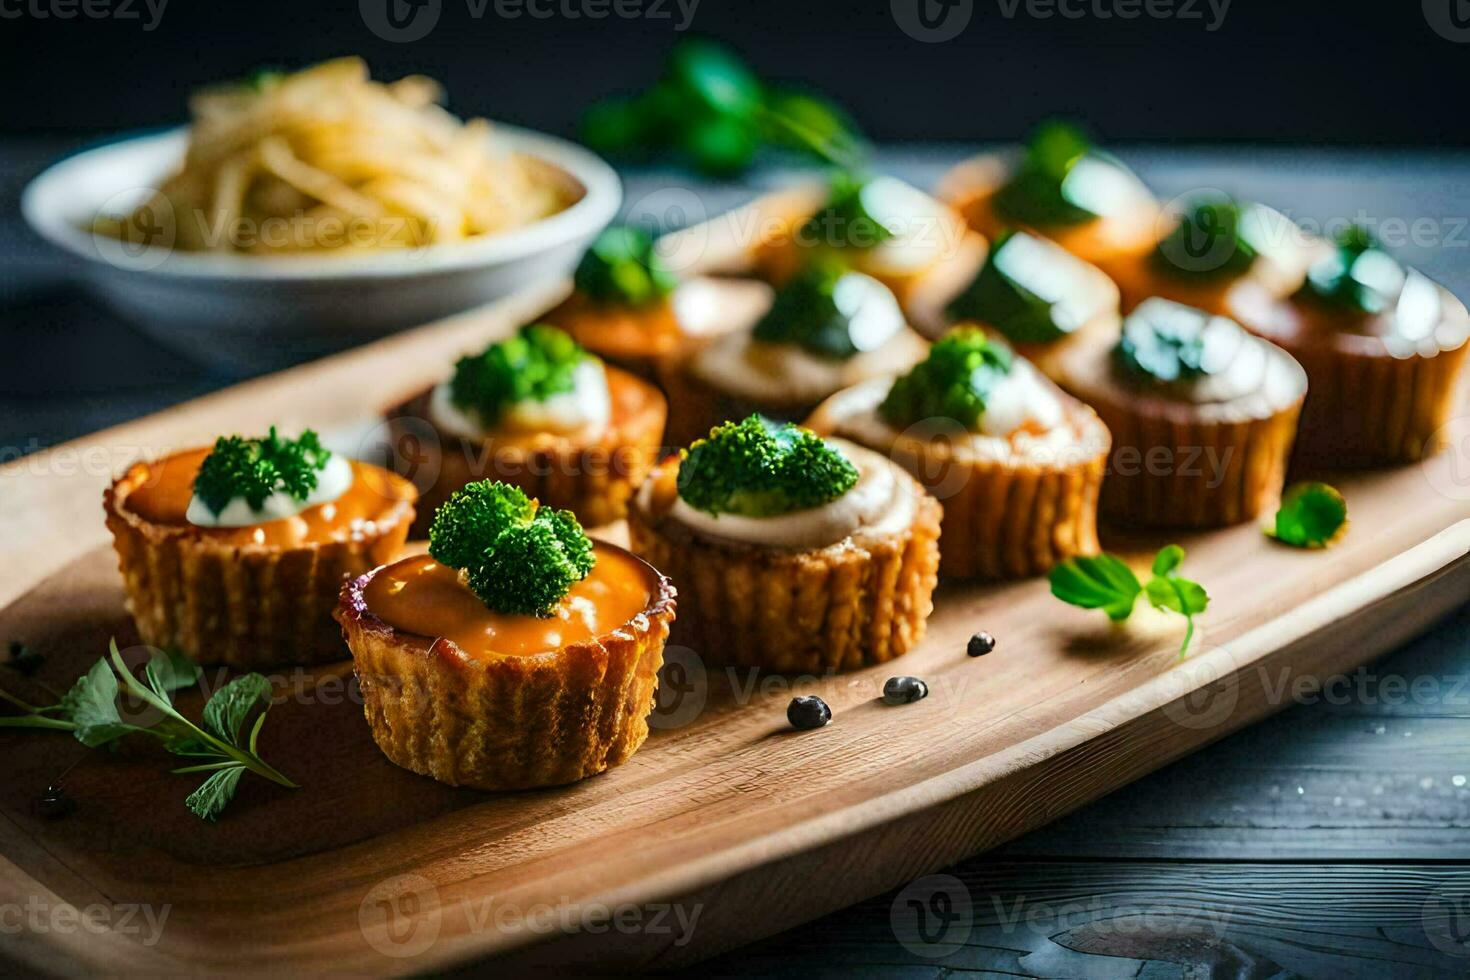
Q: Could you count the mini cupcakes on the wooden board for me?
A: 13